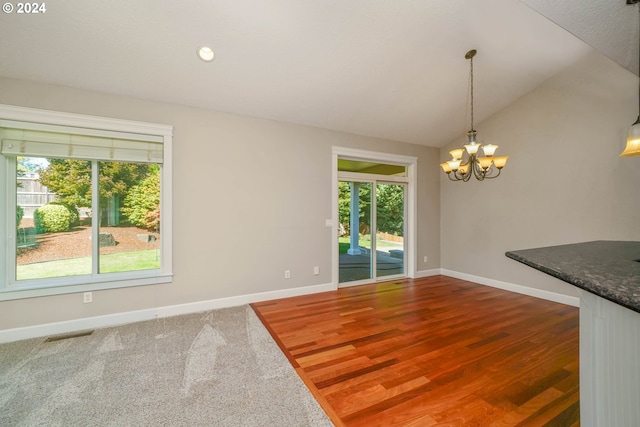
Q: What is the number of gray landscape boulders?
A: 2